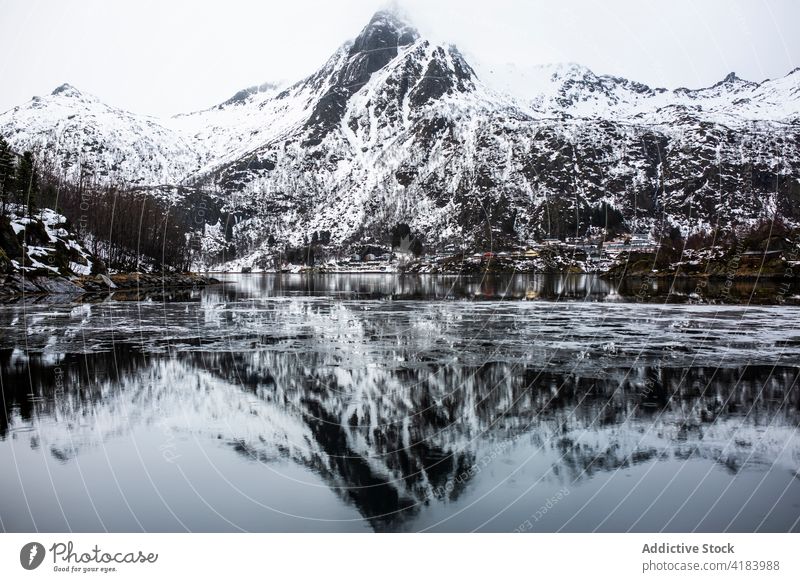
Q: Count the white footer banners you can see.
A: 1